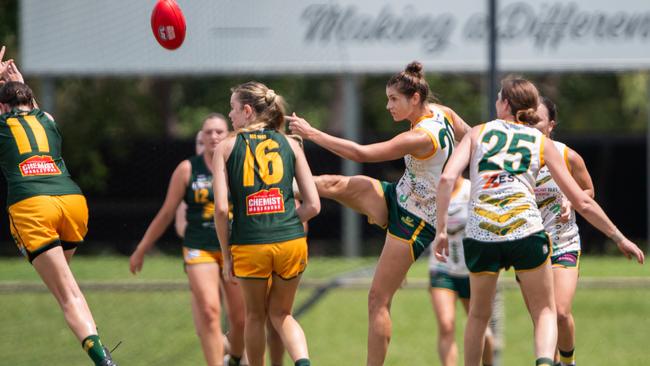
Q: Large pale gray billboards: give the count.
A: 1